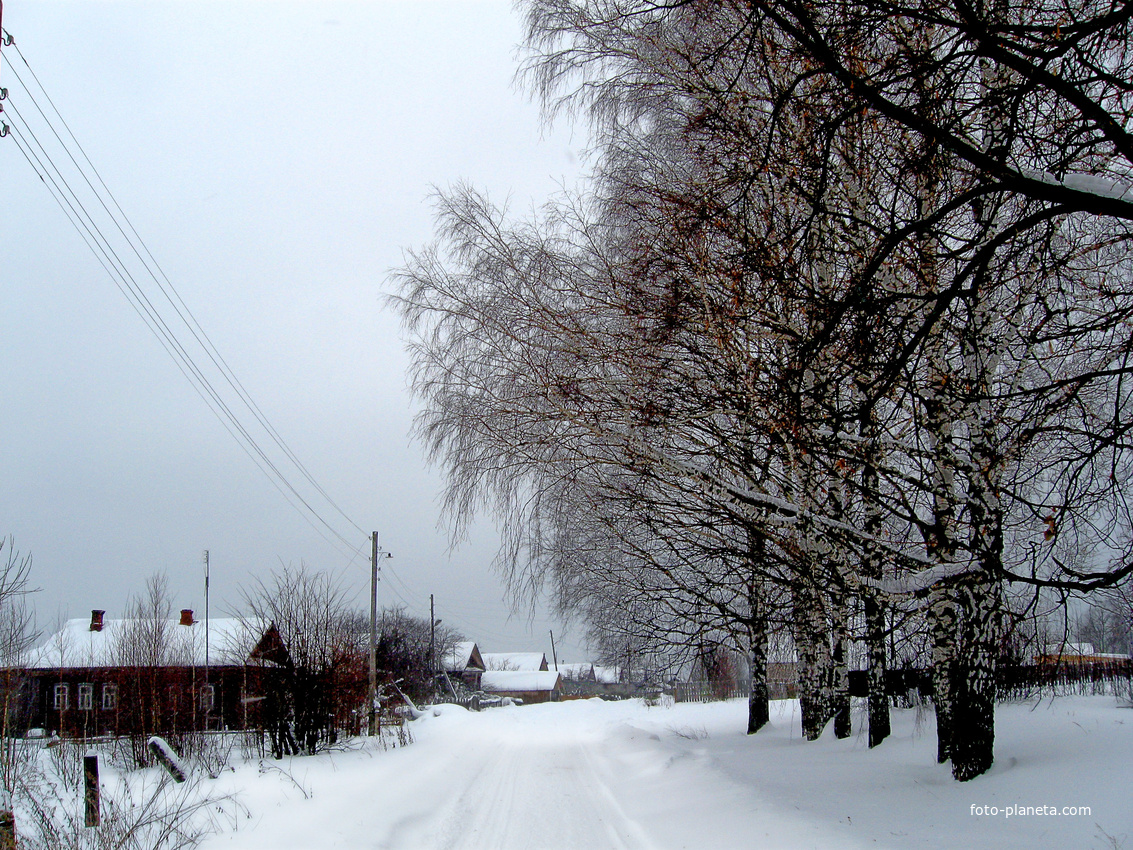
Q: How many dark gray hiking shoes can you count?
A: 0